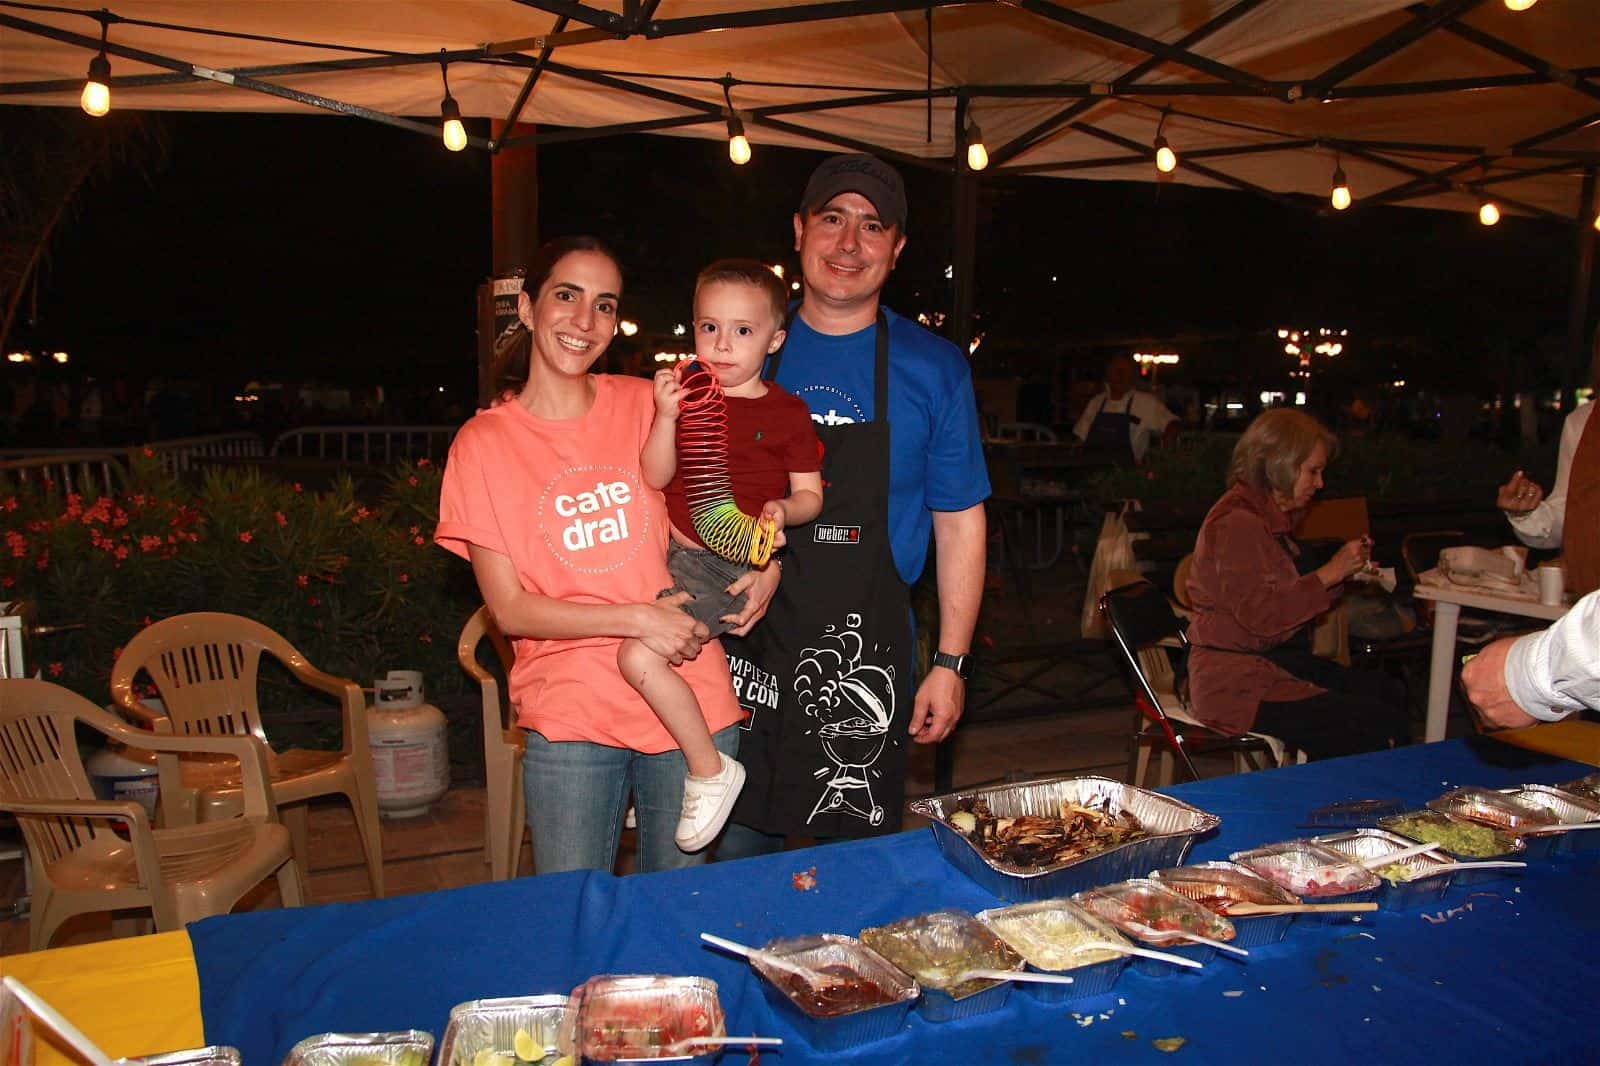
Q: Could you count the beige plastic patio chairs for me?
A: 3